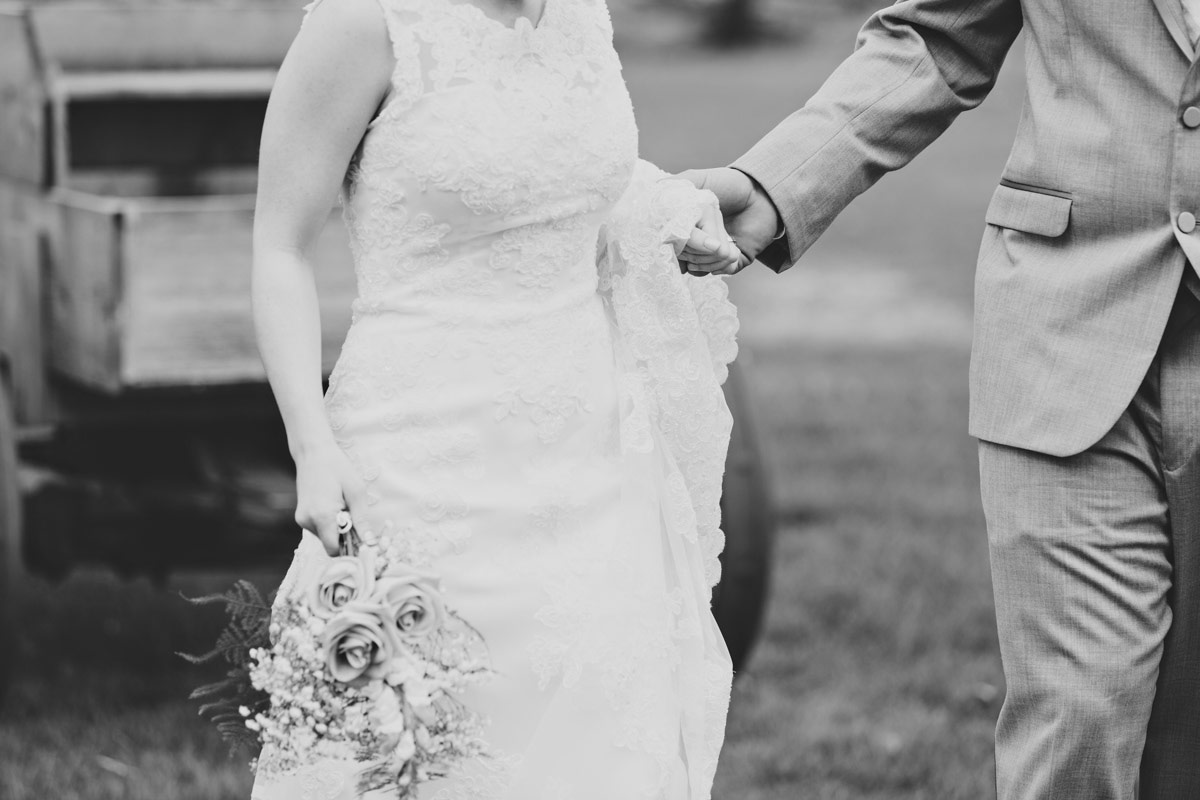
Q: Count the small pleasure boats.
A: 0